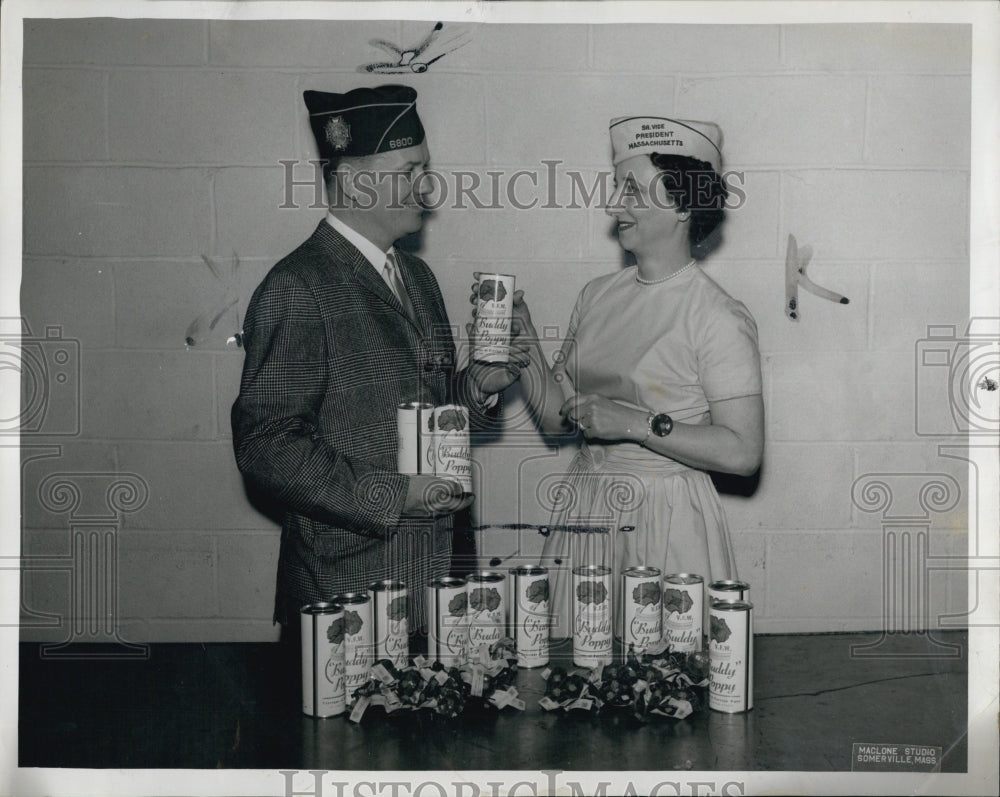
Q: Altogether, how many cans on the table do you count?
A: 11